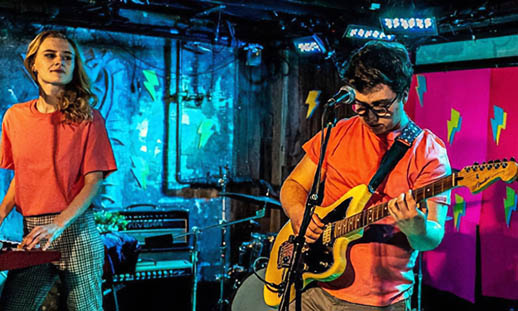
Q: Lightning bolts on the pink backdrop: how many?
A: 5